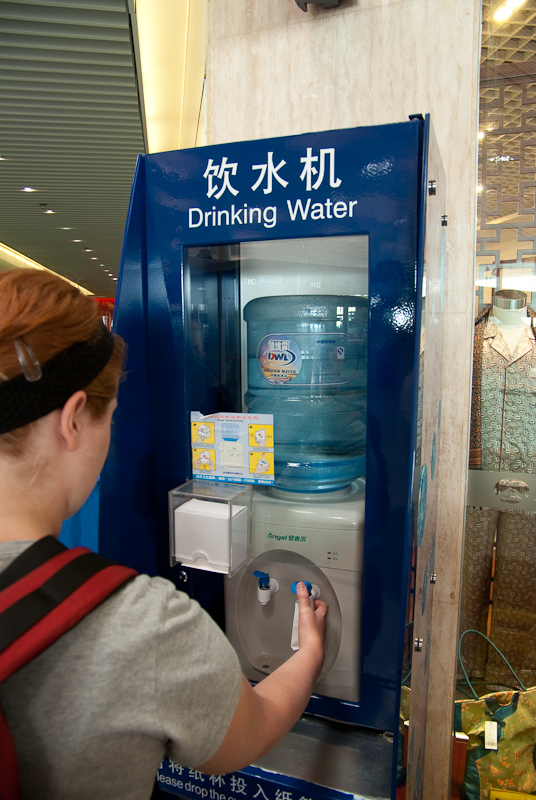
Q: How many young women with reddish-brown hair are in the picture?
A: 1